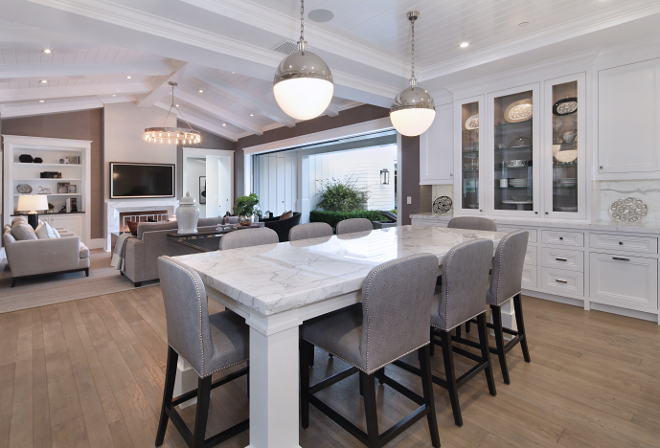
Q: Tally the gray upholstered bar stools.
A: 8